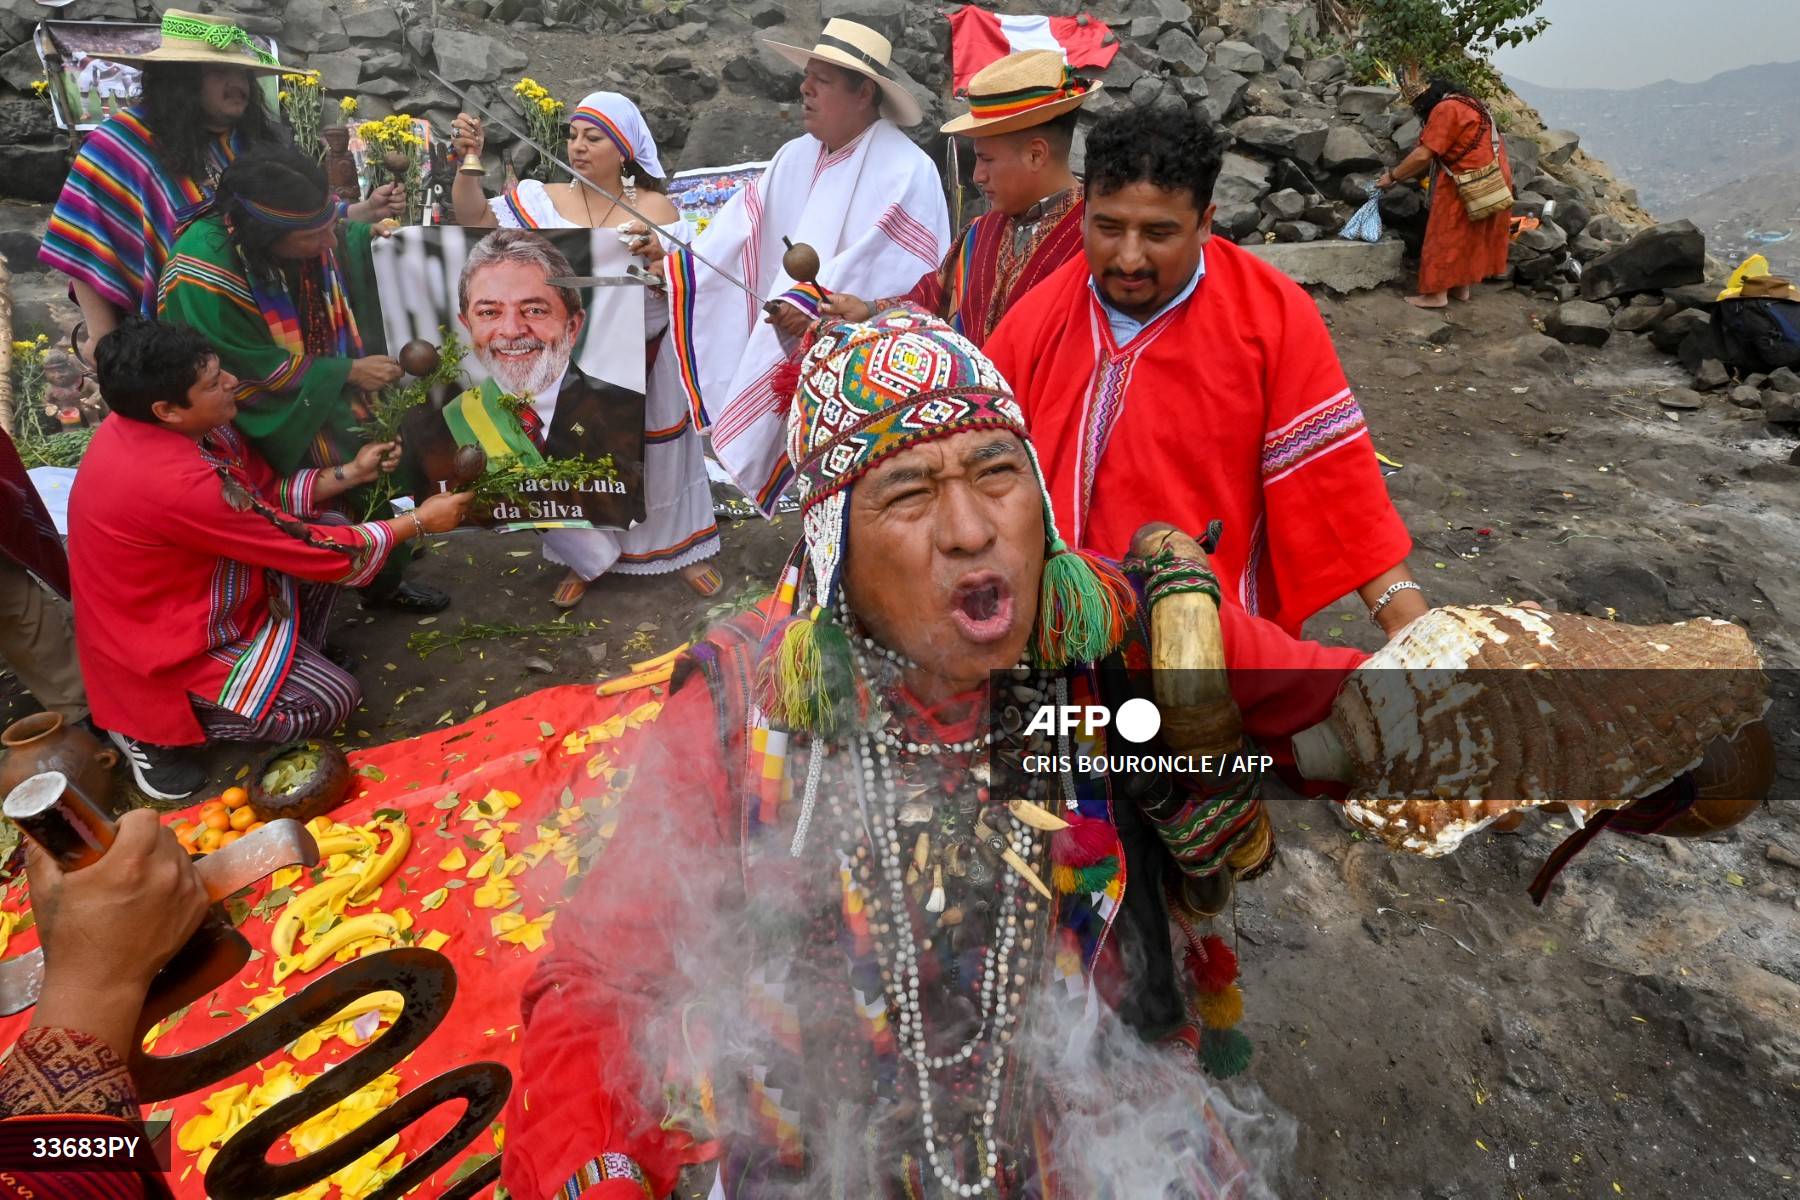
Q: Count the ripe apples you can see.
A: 0